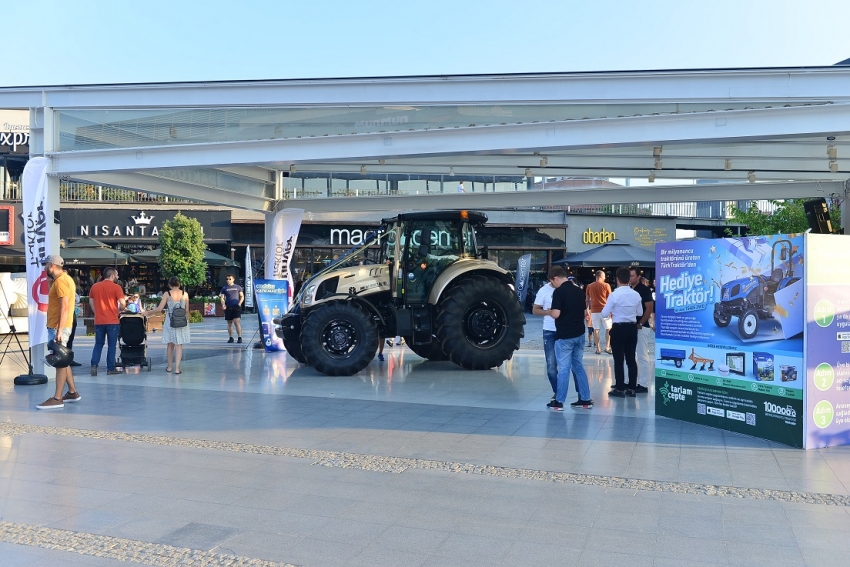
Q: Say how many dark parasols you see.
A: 3